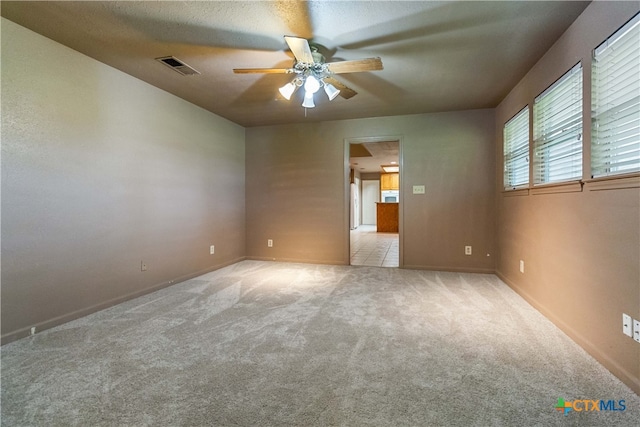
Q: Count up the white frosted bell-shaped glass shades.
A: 4